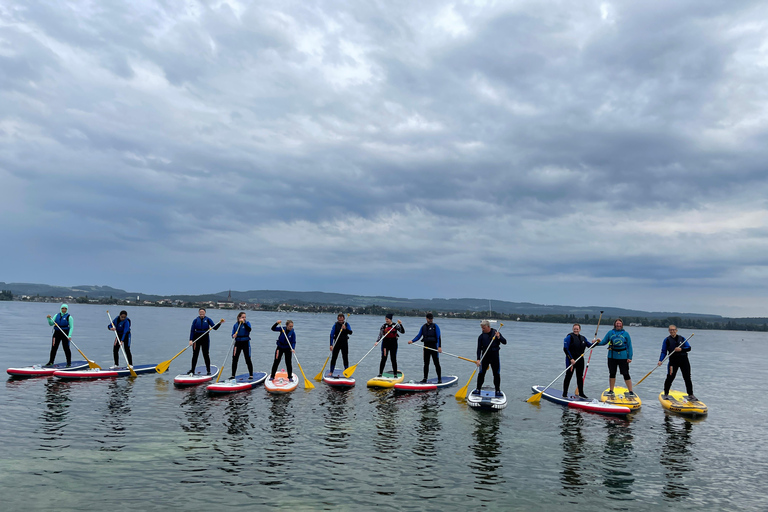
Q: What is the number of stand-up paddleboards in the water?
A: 12